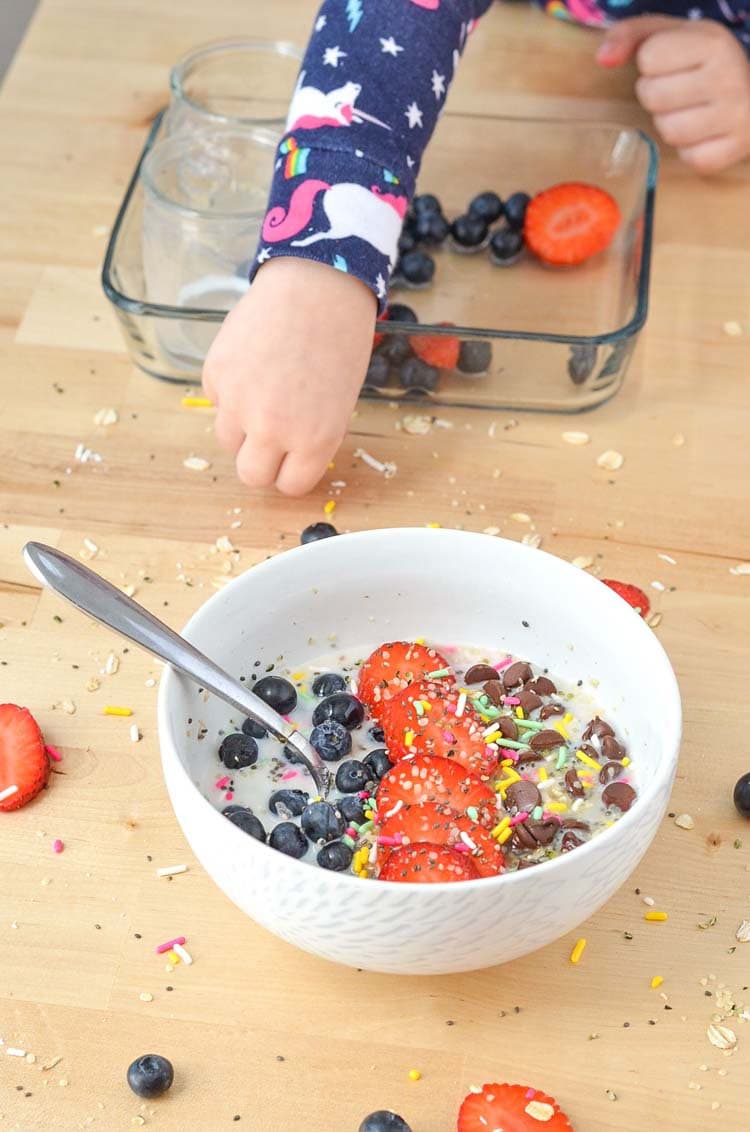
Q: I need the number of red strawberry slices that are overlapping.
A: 5